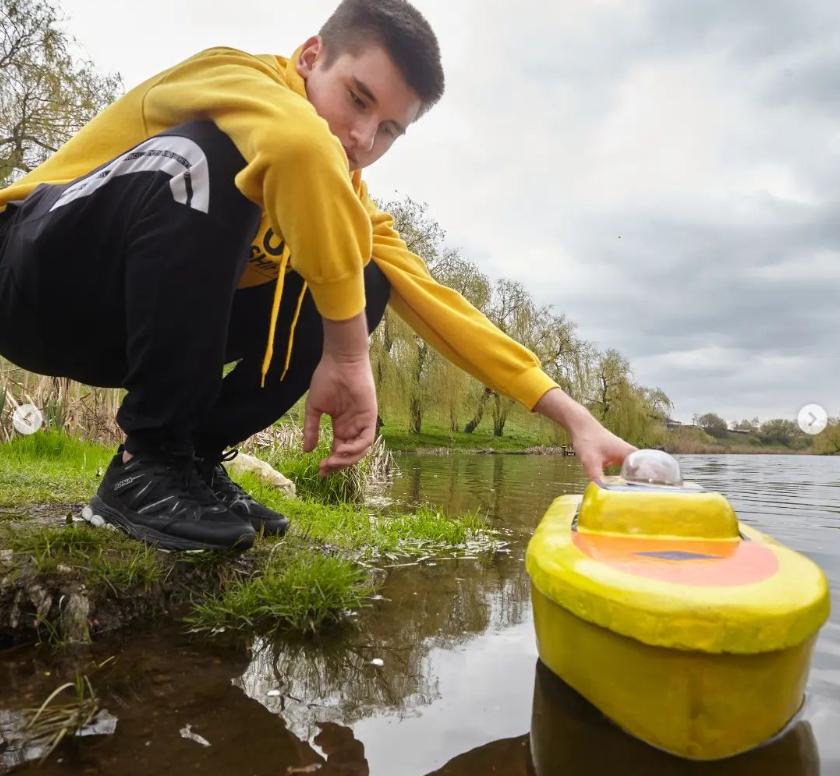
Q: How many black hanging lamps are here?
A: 0